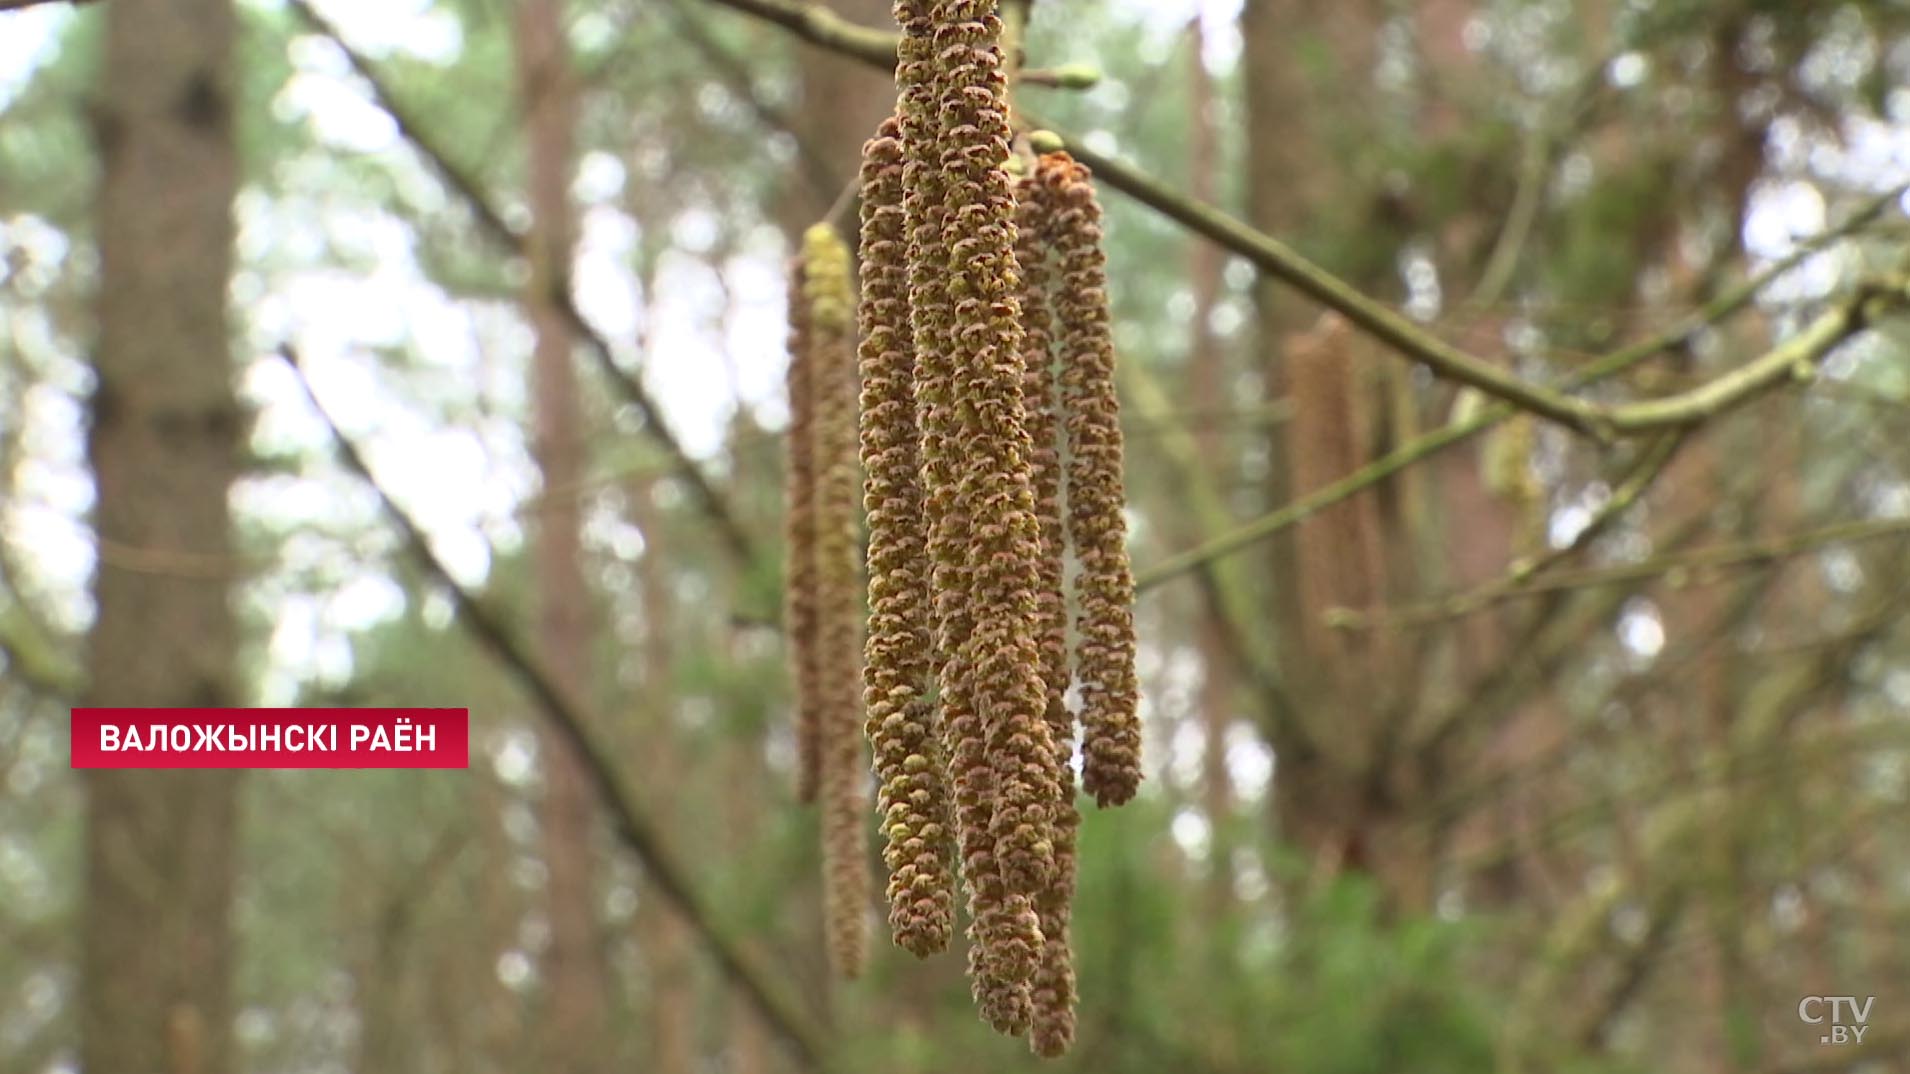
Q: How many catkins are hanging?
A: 7